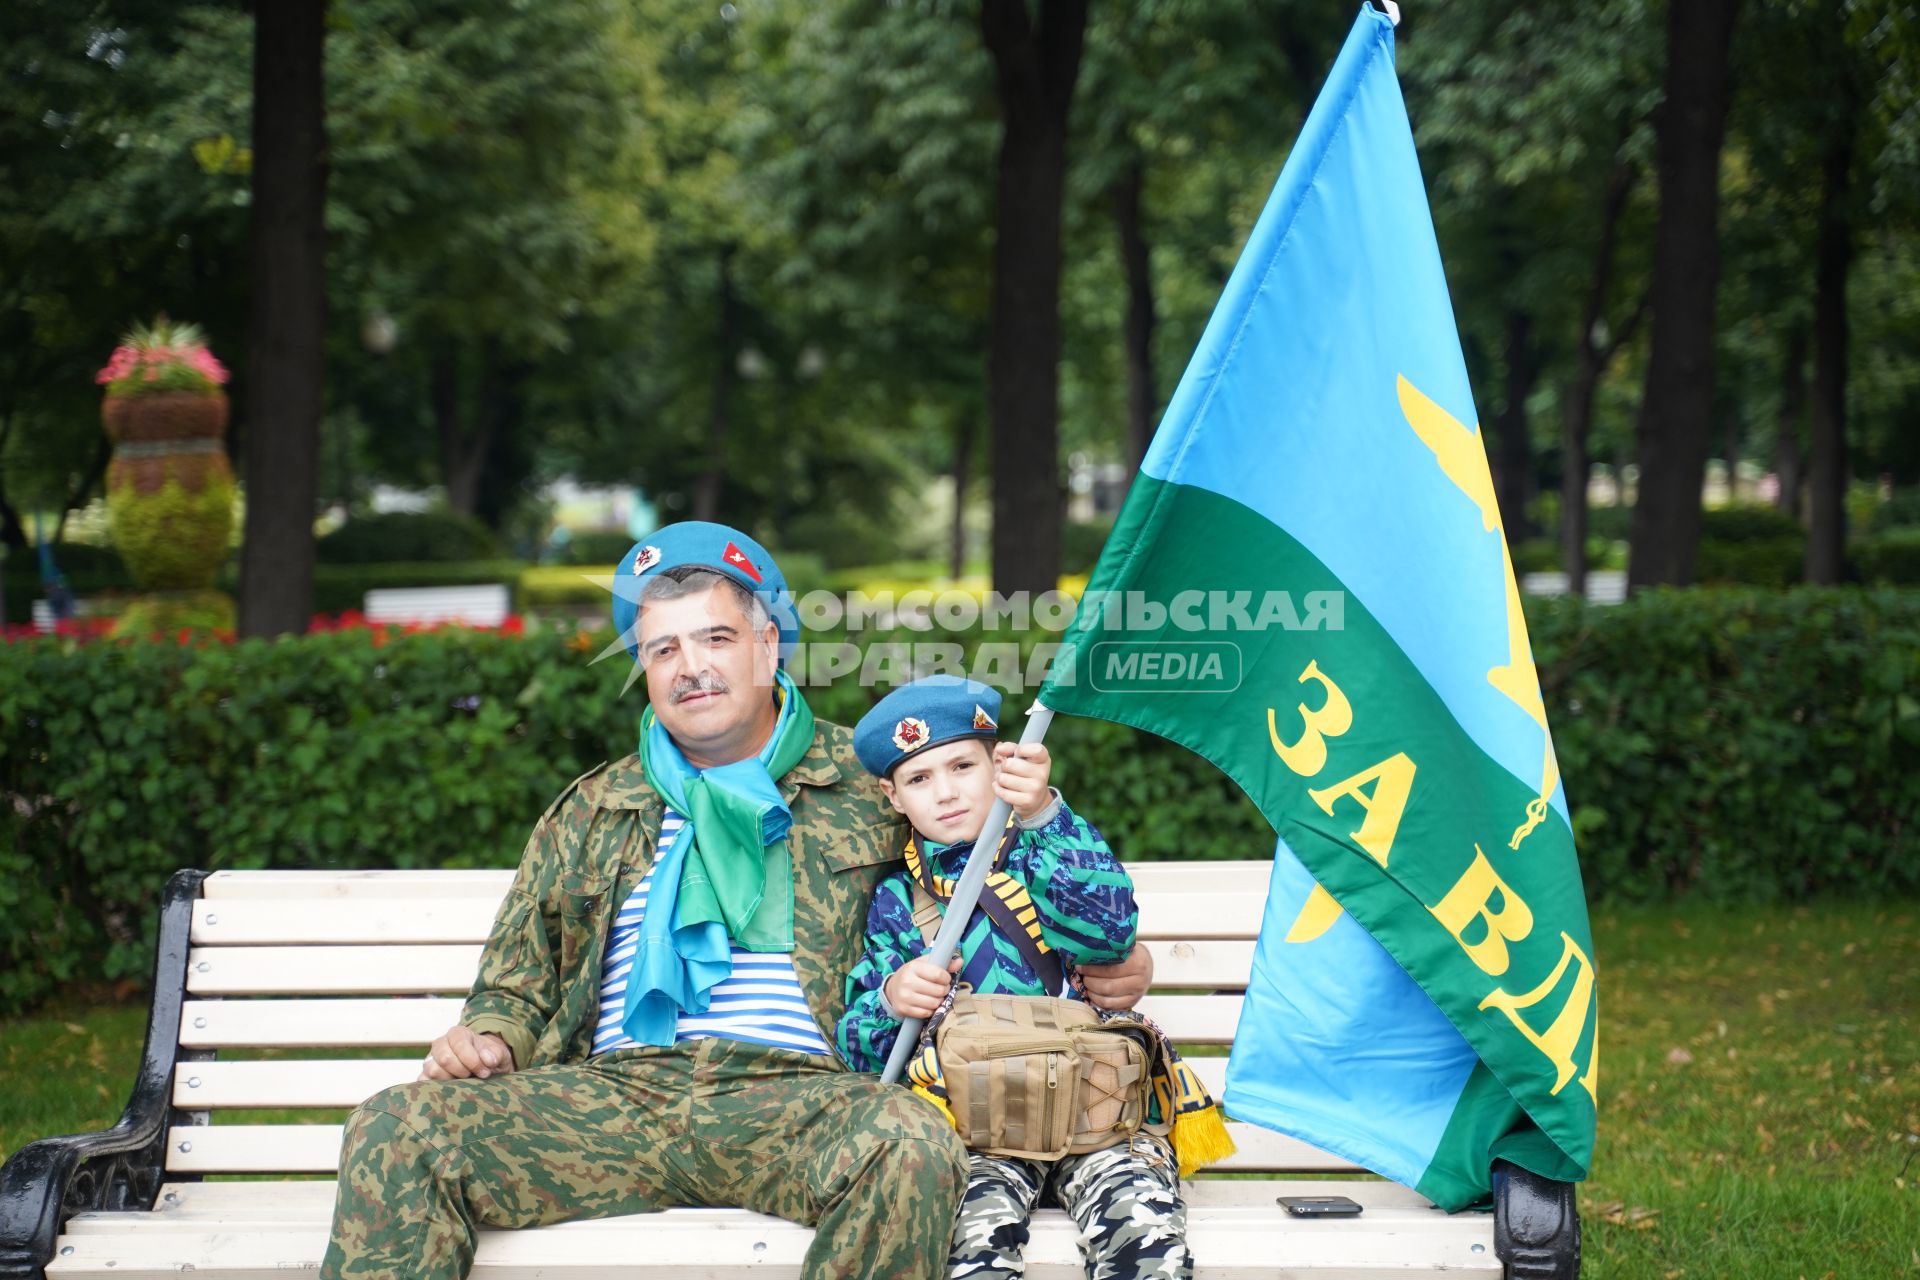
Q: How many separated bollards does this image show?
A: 0